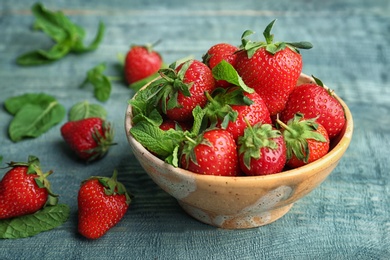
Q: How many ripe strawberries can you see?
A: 13